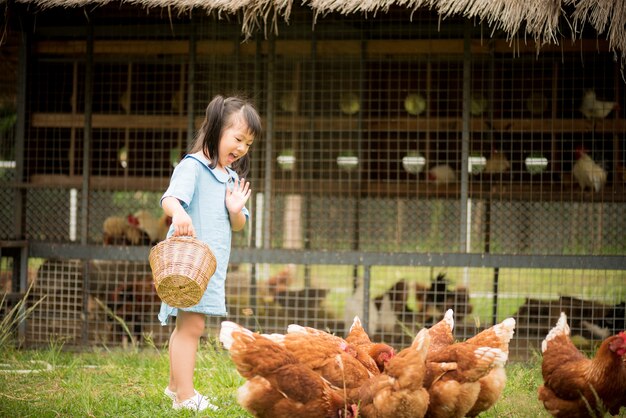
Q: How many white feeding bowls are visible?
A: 5